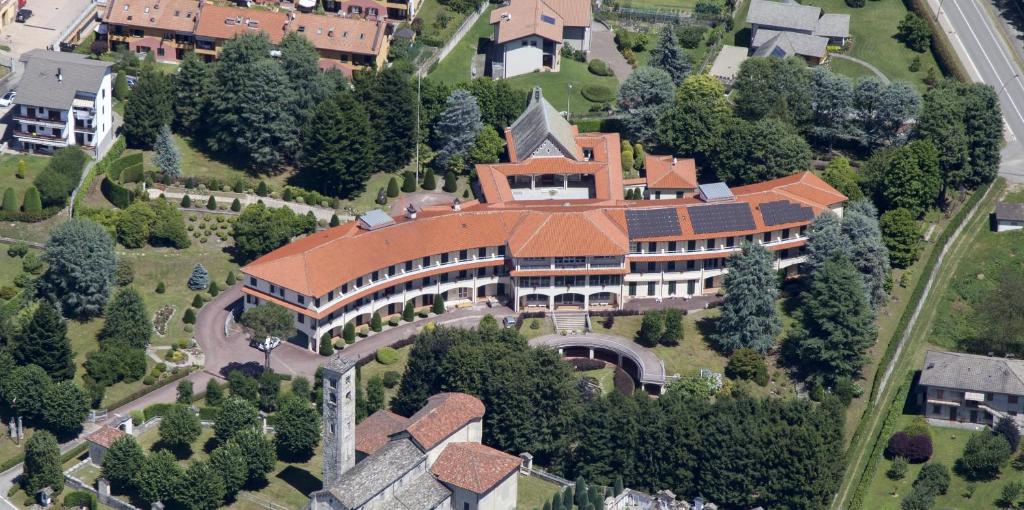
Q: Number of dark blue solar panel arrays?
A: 3